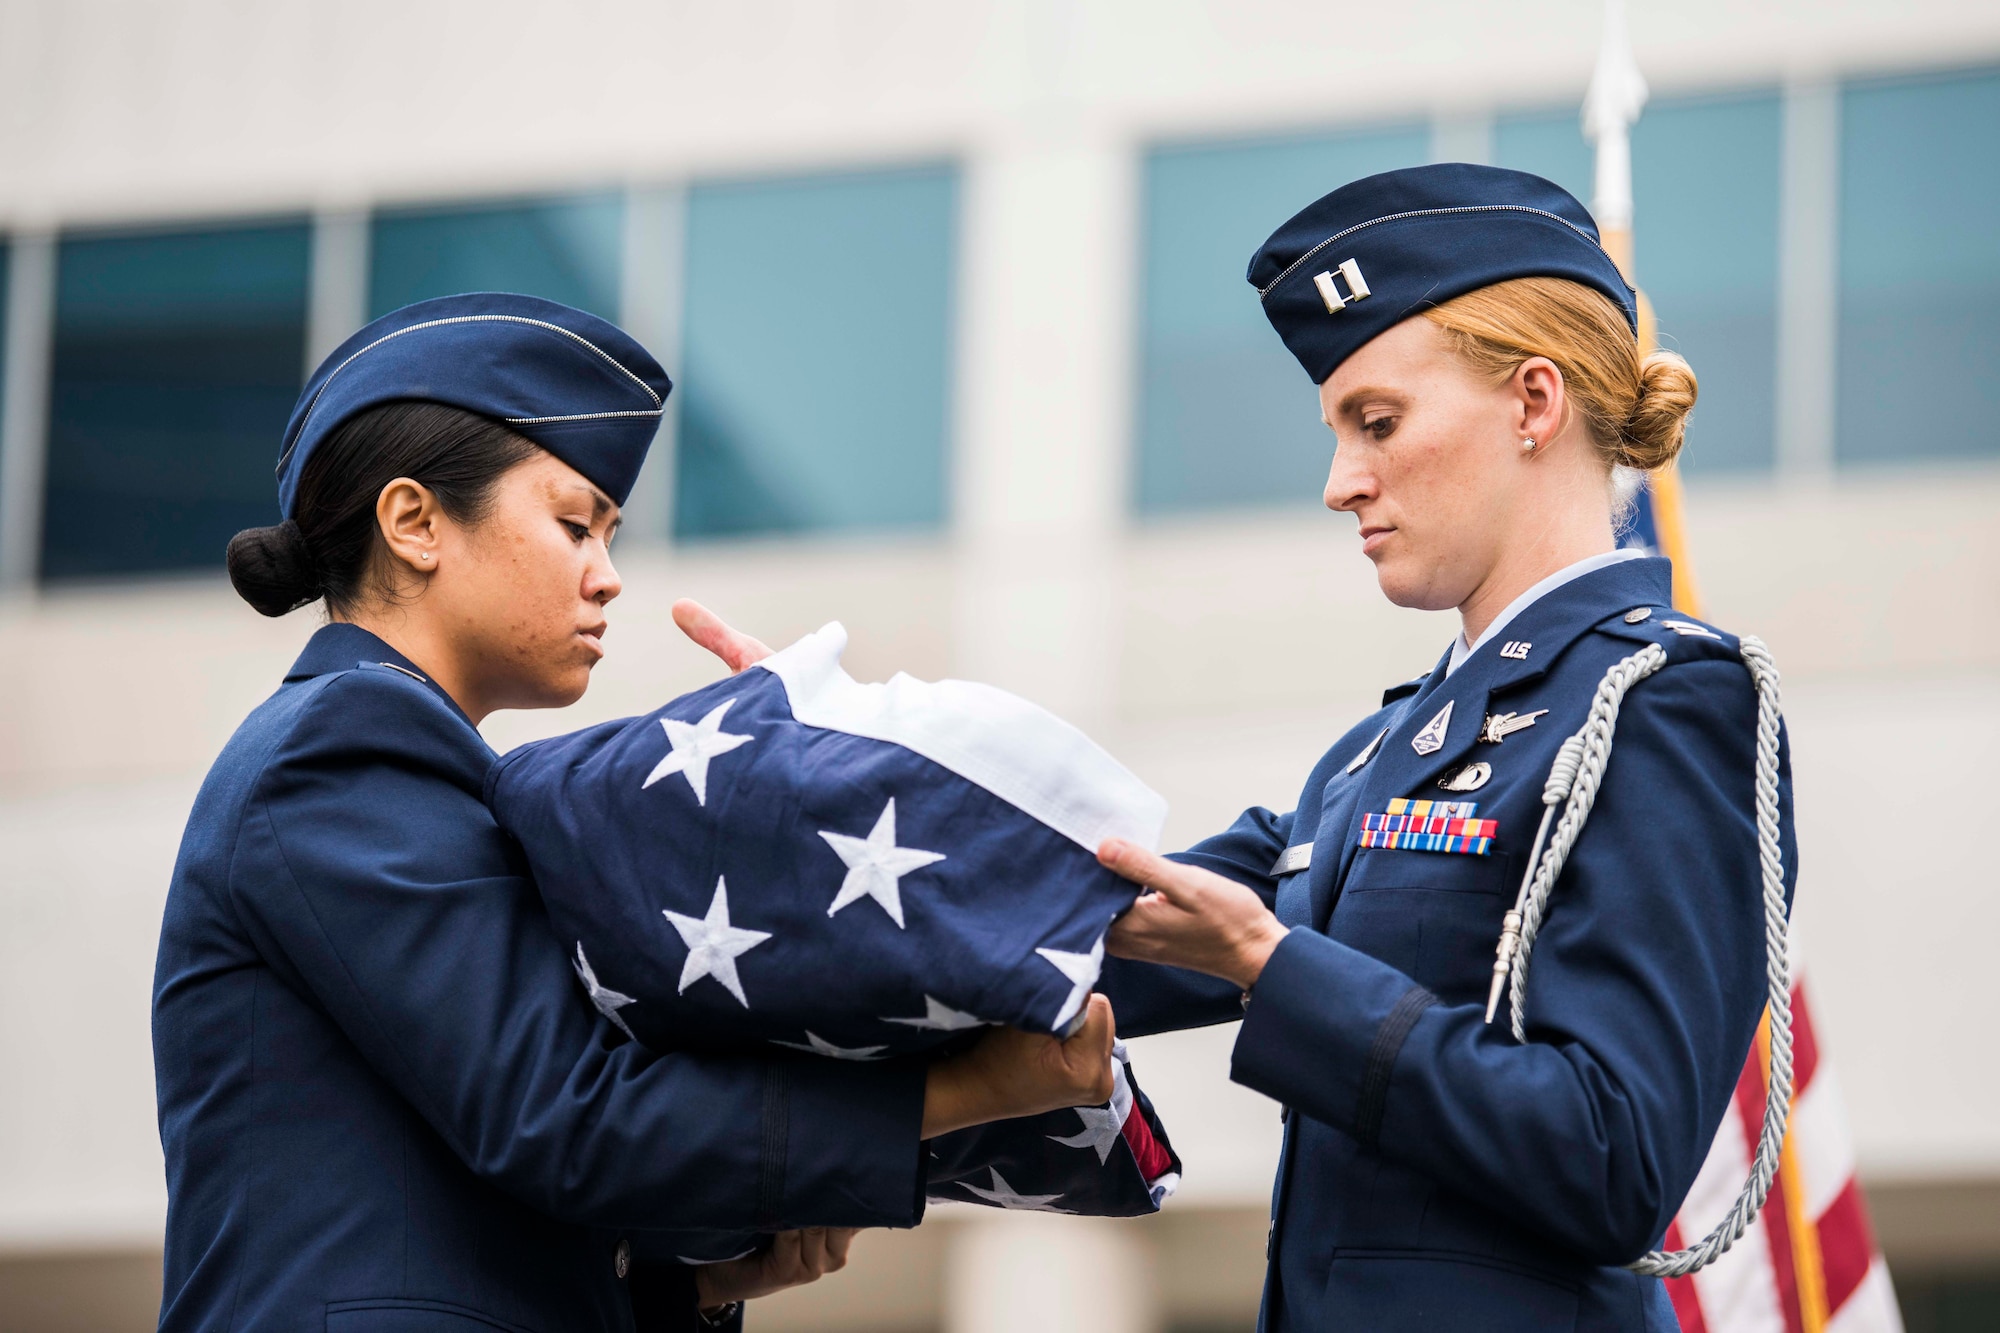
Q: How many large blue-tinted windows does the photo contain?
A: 6